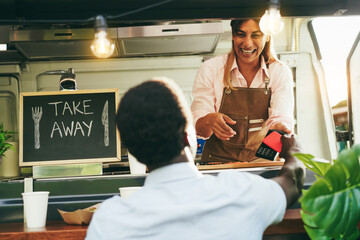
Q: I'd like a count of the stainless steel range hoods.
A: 2